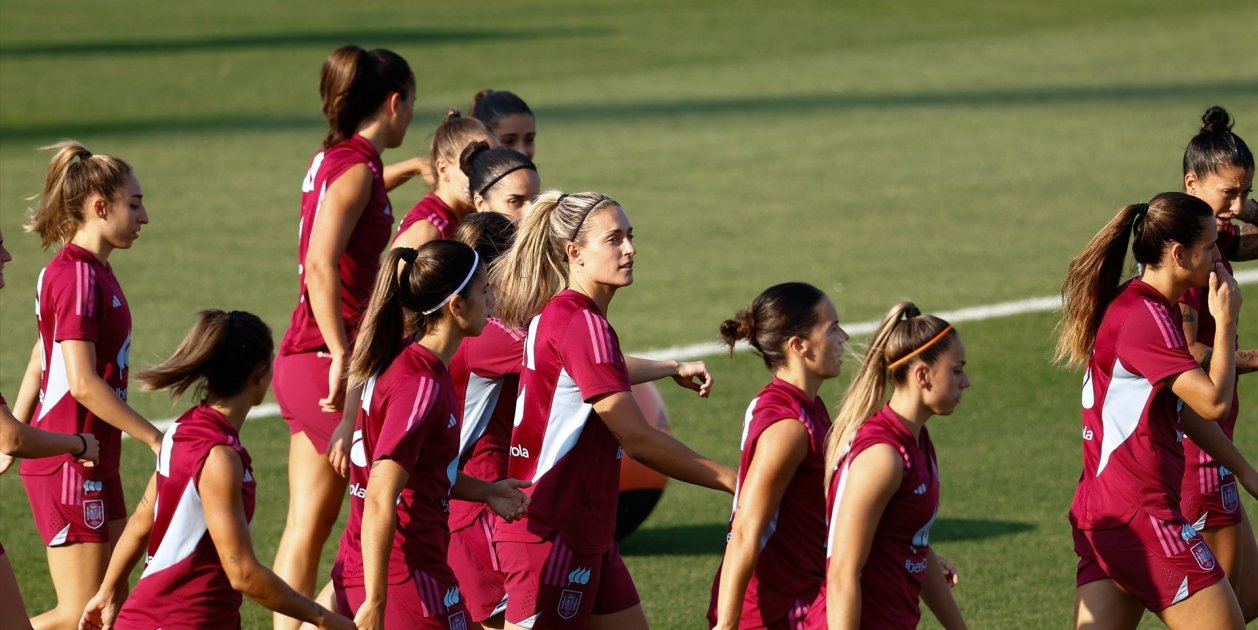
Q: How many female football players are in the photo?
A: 14